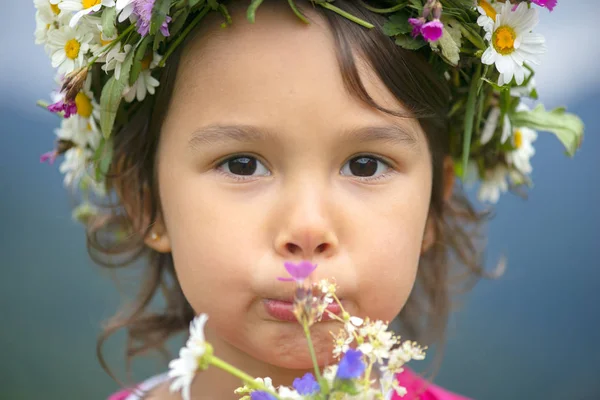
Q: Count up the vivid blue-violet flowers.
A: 3